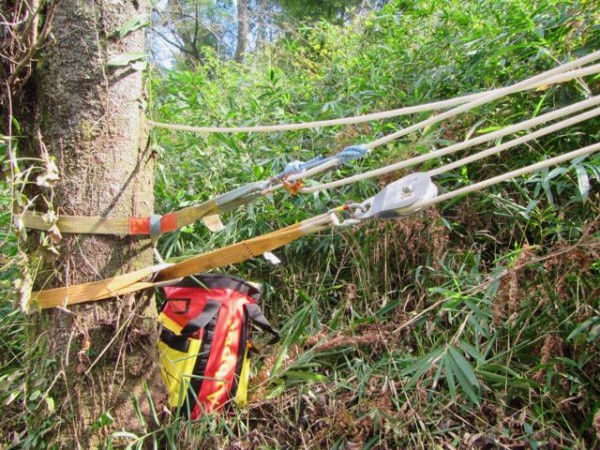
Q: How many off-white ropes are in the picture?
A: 5